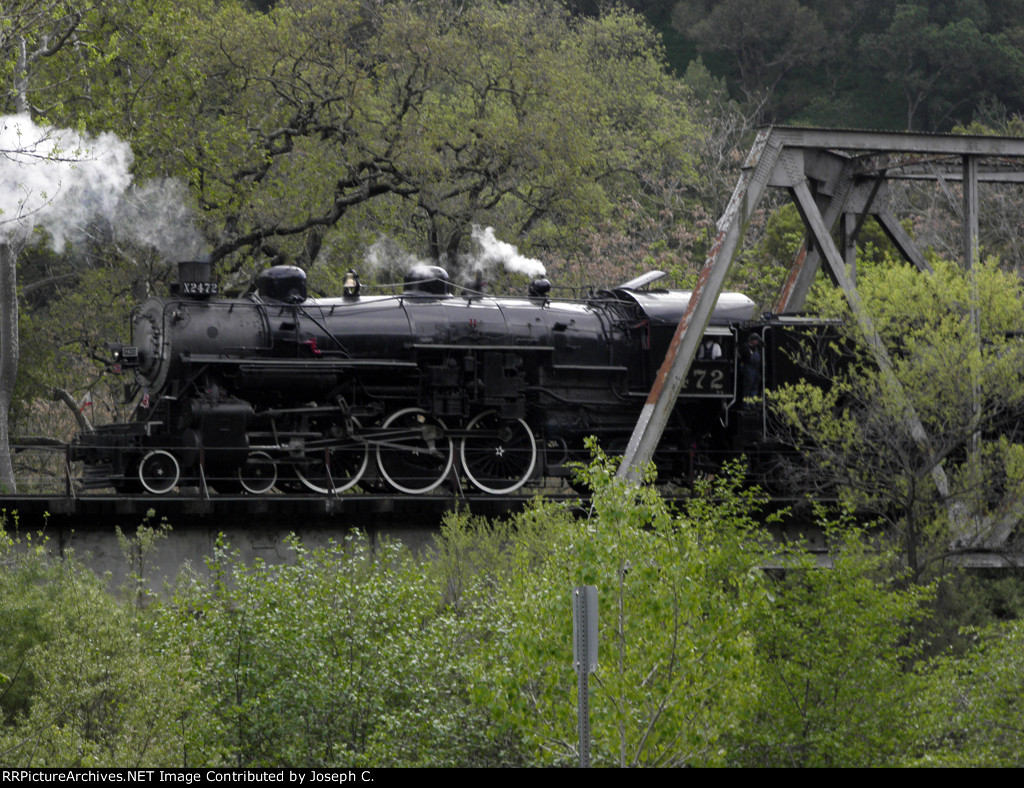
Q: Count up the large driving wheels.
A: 3